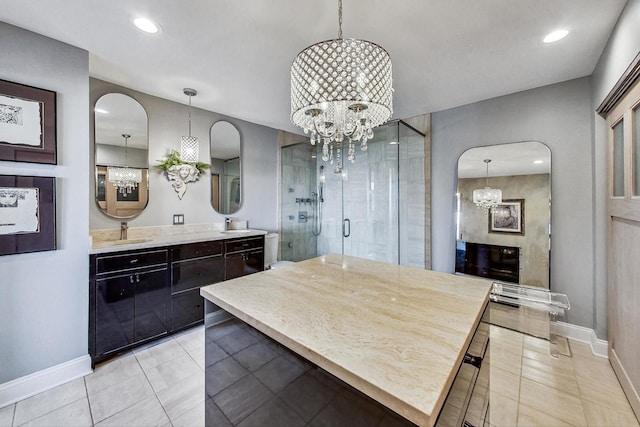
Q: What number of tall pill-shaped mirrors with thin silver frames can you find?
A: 2